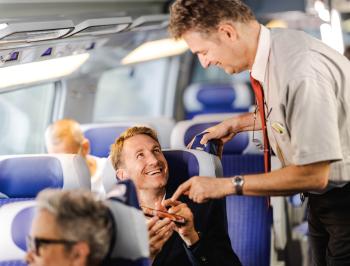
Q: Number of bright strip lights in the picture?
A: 2